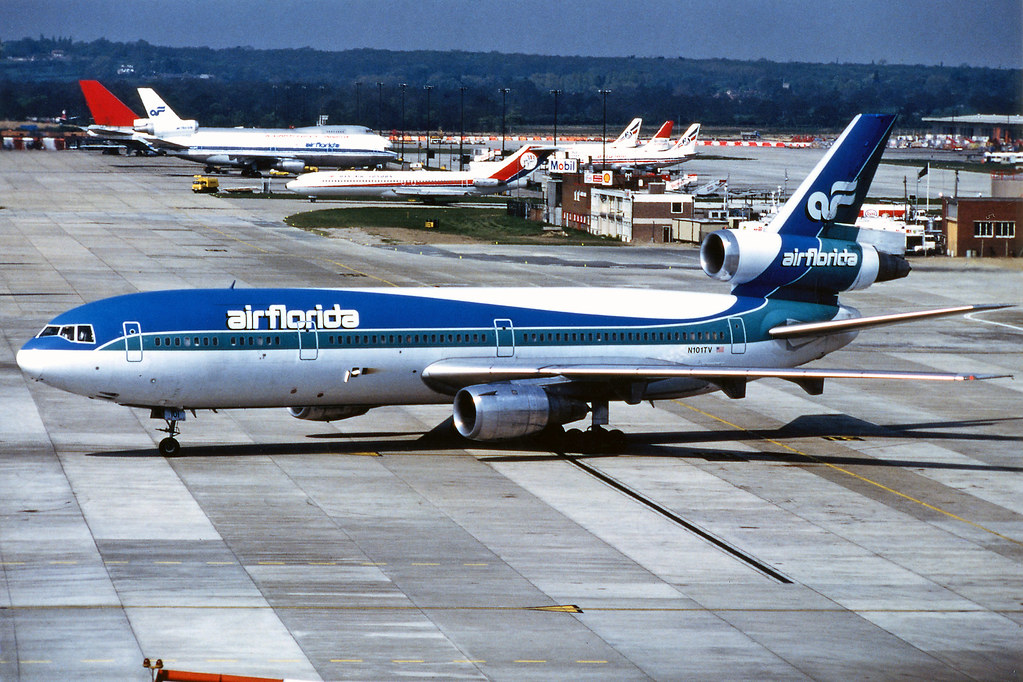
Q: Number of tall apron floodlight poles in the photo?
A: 12